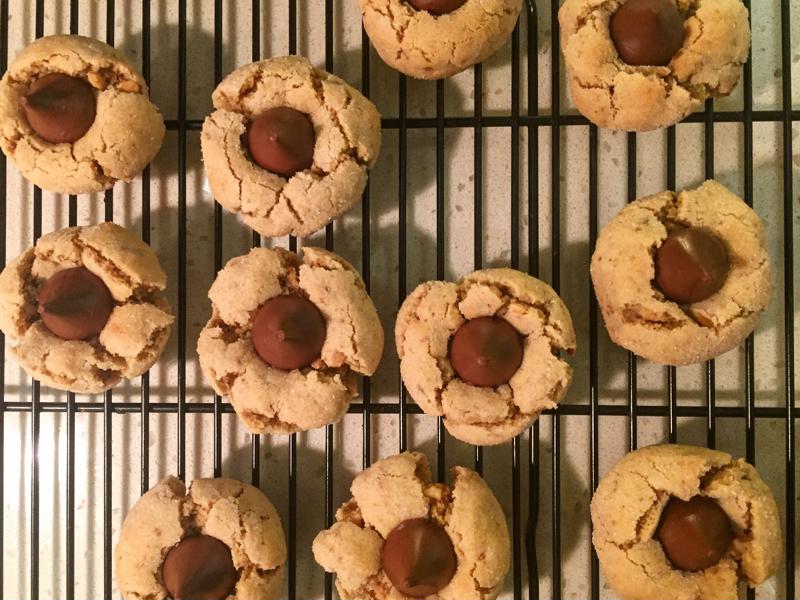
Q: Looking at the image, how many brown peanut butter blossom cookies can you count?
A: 11